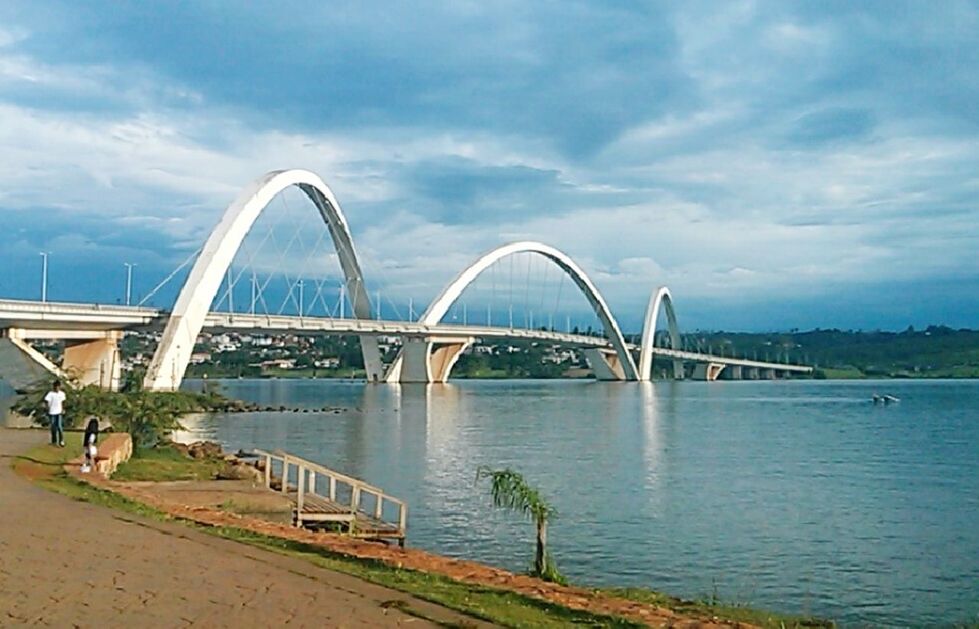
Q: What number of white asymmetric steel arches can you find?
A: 3